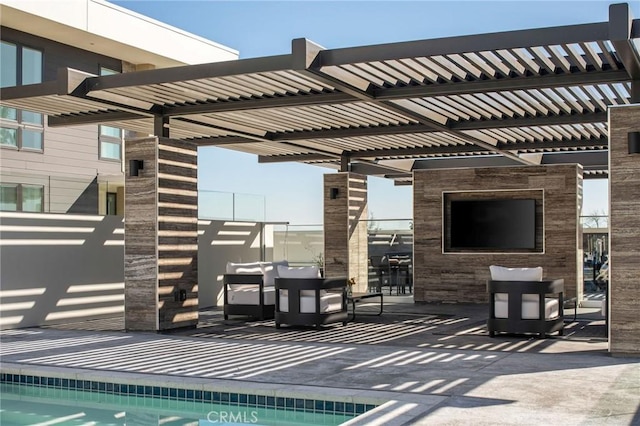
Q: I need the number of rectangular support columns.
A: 3